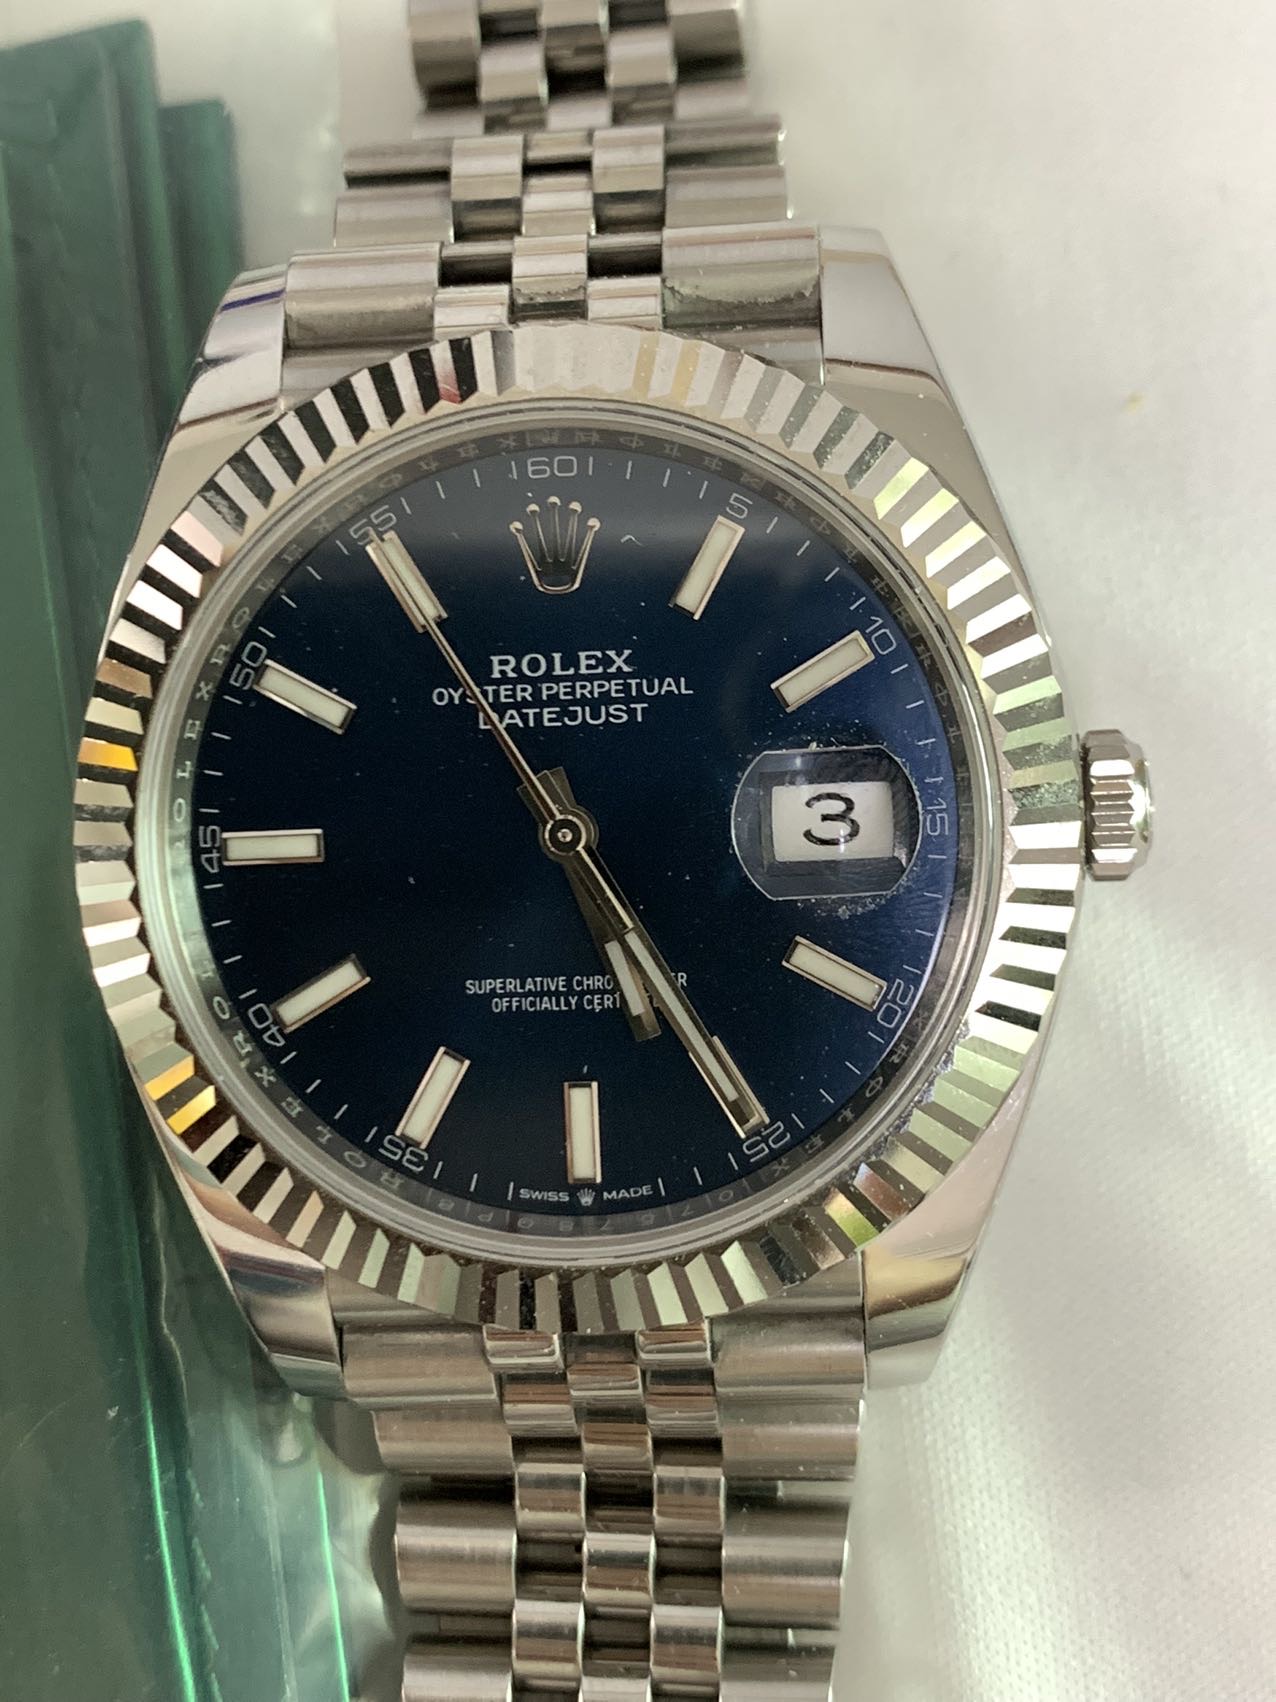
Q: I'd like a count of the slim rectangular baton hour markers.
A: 10